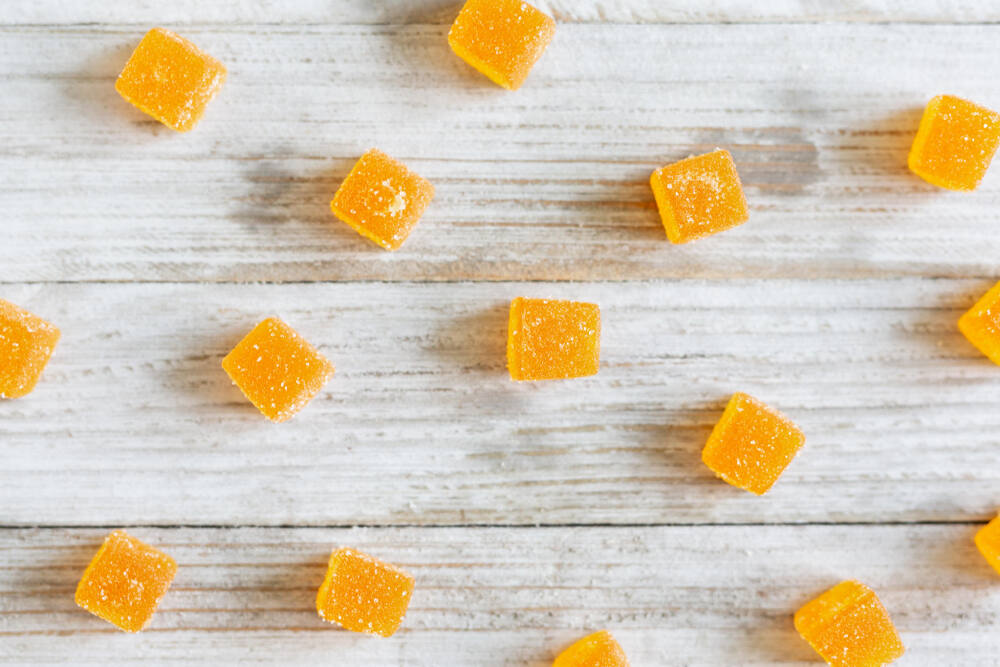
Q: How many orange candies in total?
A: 15